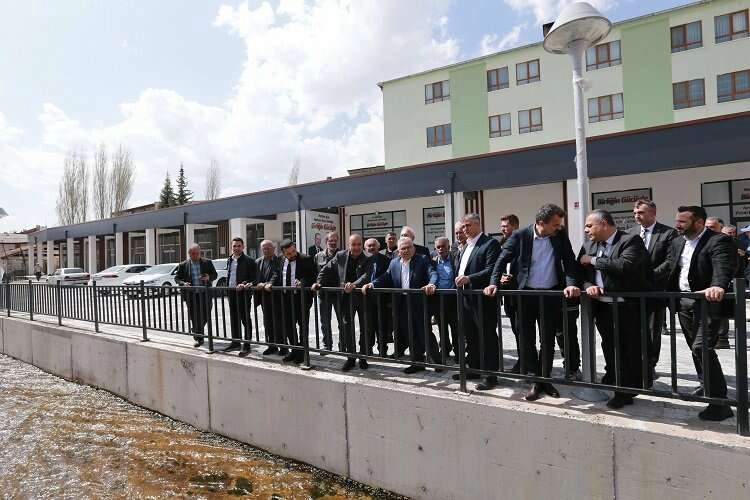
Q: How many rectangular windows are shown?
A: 12